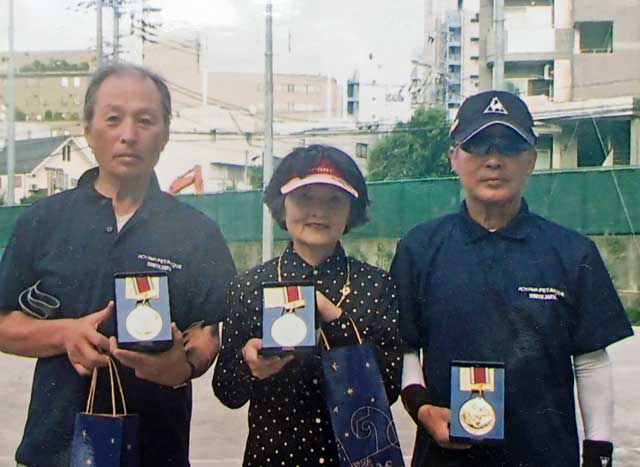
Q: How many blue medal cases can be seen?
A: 3